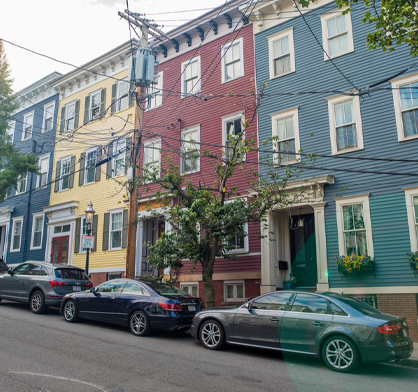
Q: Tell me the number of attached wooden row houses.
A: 4